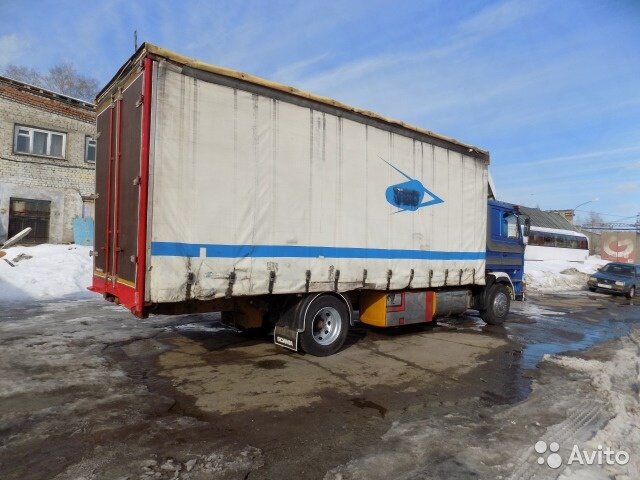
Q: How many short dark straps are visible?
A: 12